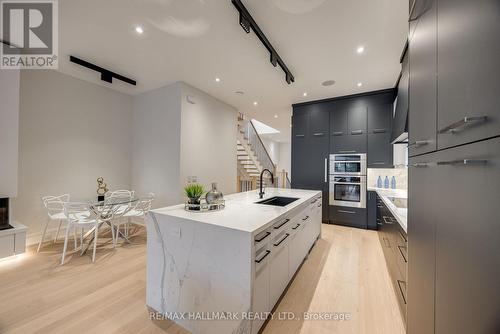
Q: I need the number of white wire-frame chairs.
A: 4